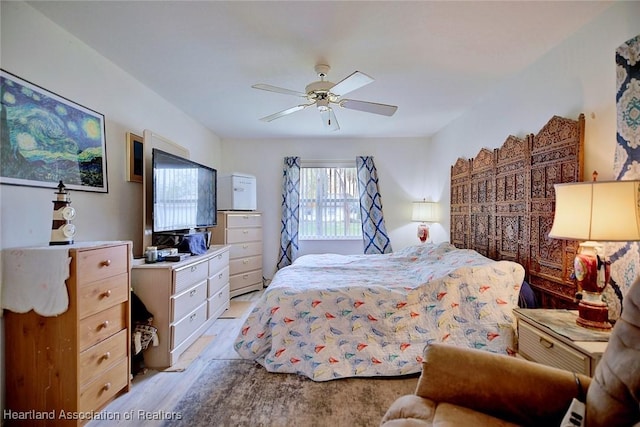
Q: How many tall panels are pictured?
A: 4